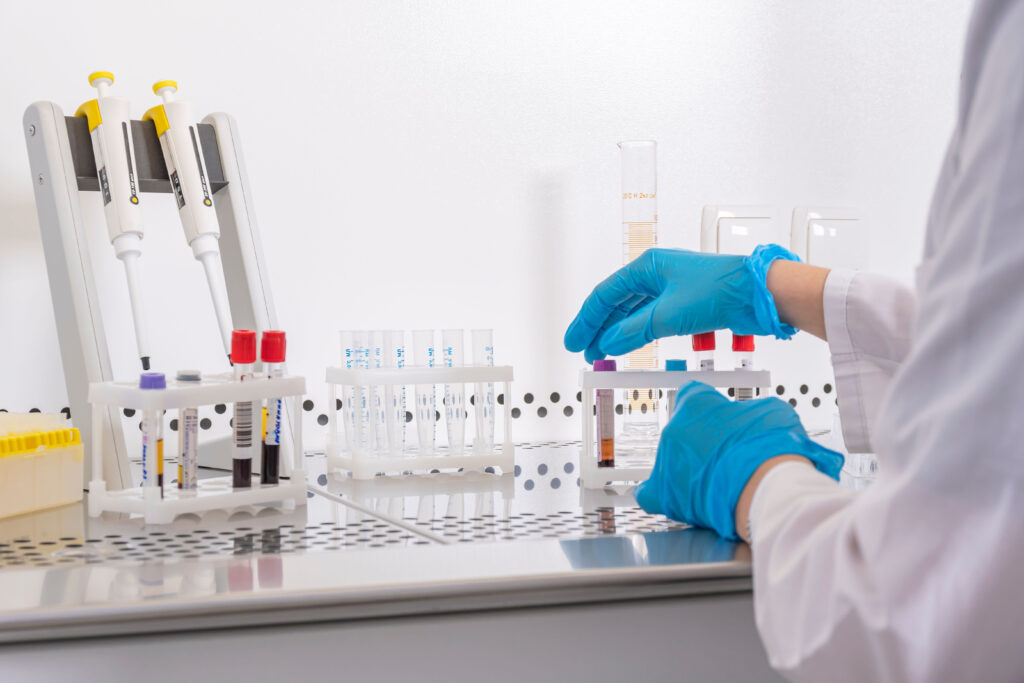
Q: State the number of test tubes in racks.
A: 15